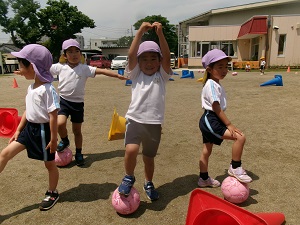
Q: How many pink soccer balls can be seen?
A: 3